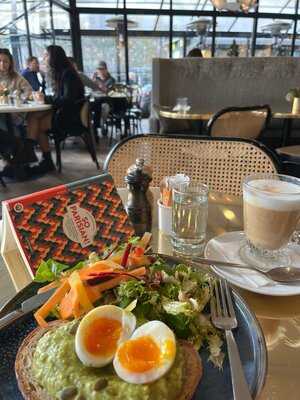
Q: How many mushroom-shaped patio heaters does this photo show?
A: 3